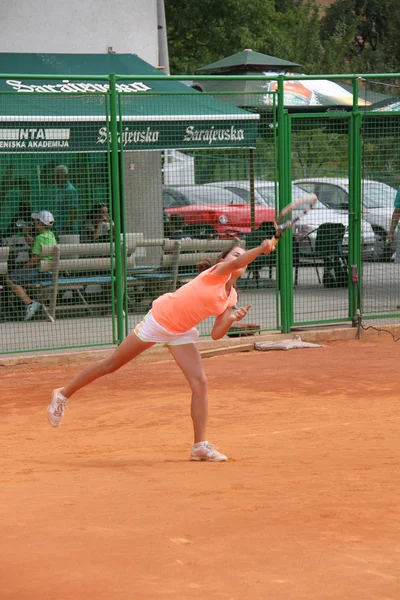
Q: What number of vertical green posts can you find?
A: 3